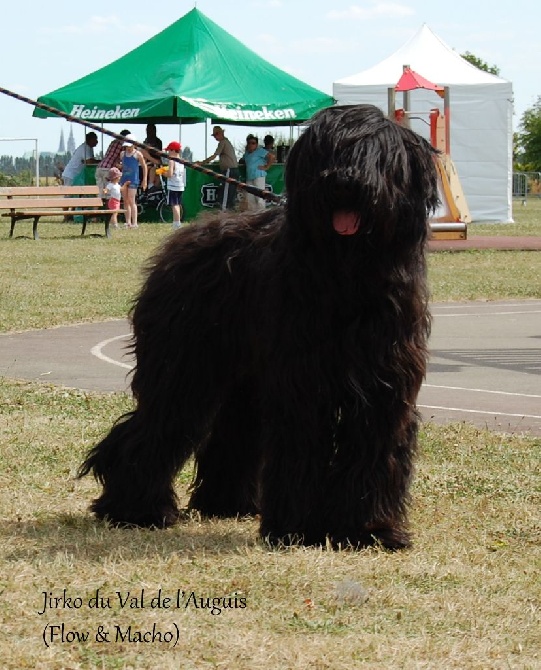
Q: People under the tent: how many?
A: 9